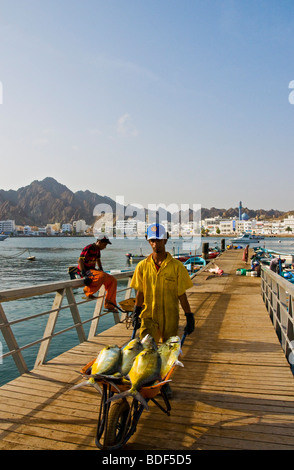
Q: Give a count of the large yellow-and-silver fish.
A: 4